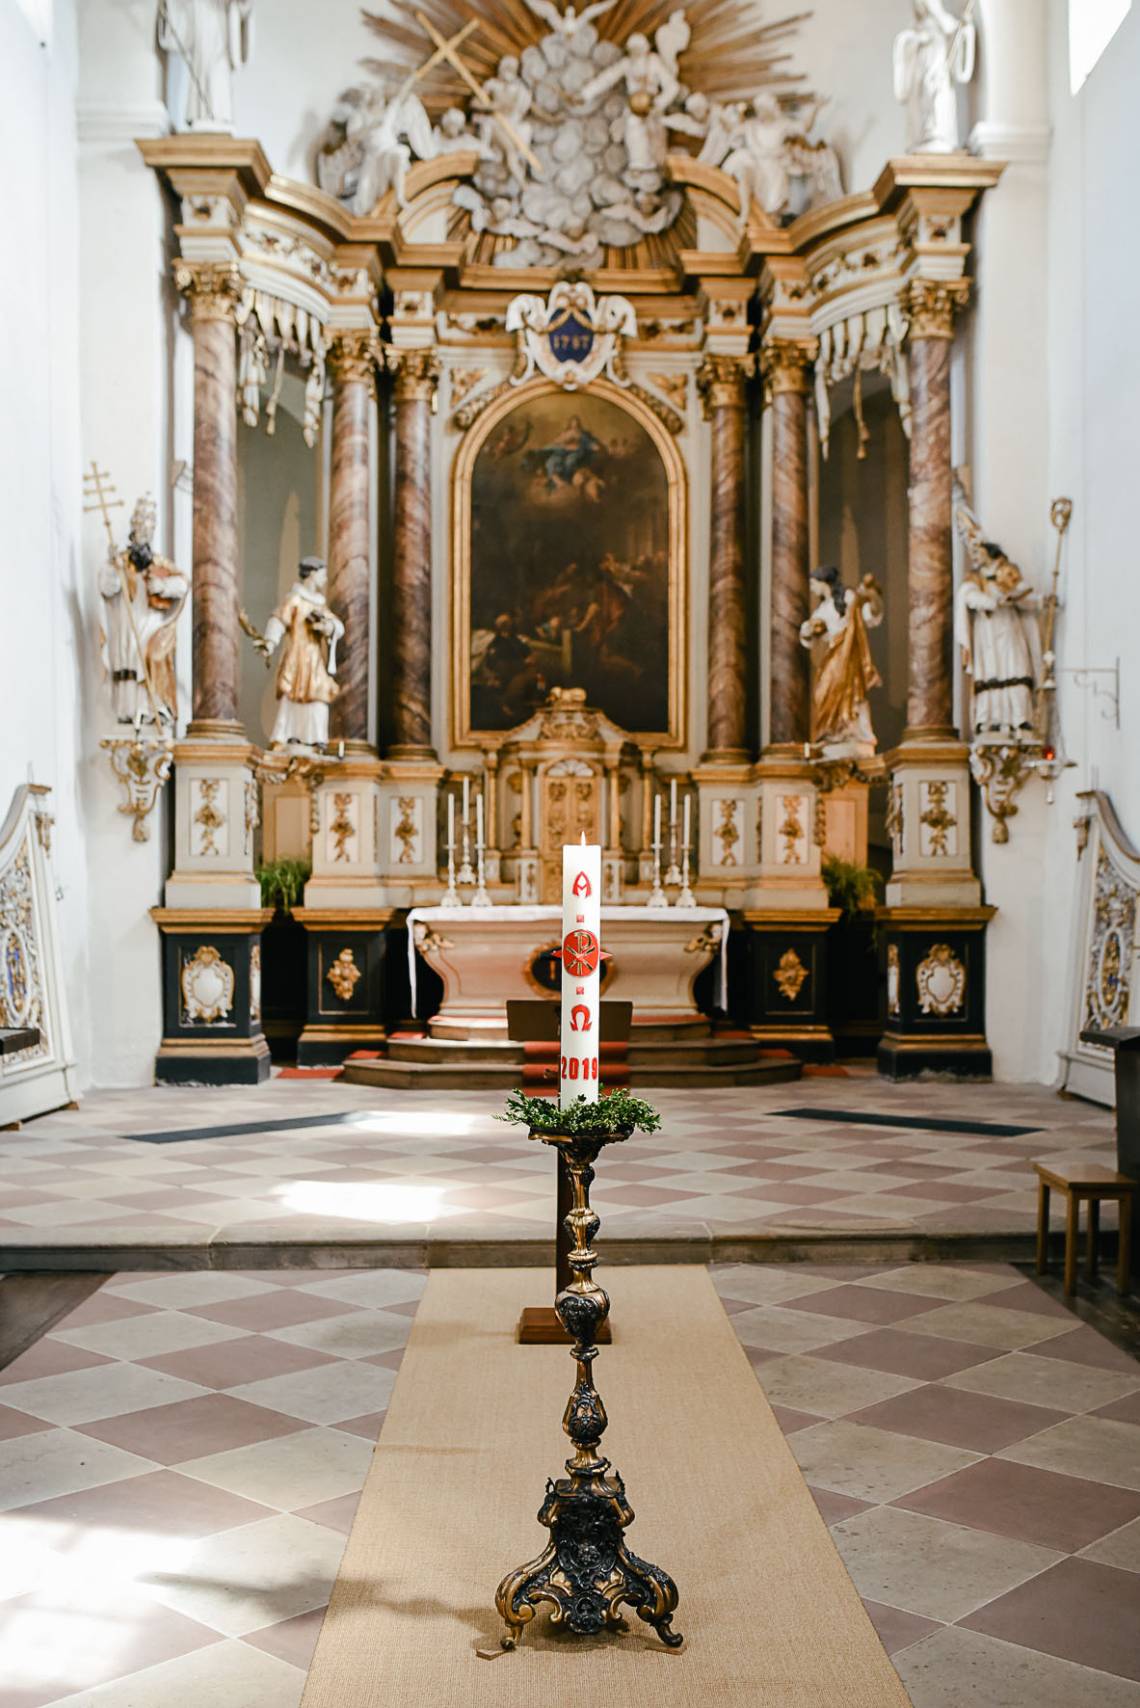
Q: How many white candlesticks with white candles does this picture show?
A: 6